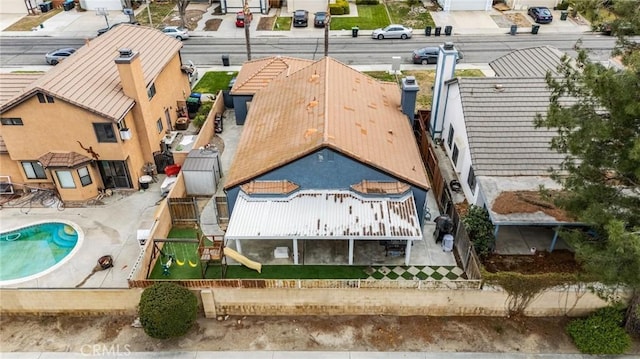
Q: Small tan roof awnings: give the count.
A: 2